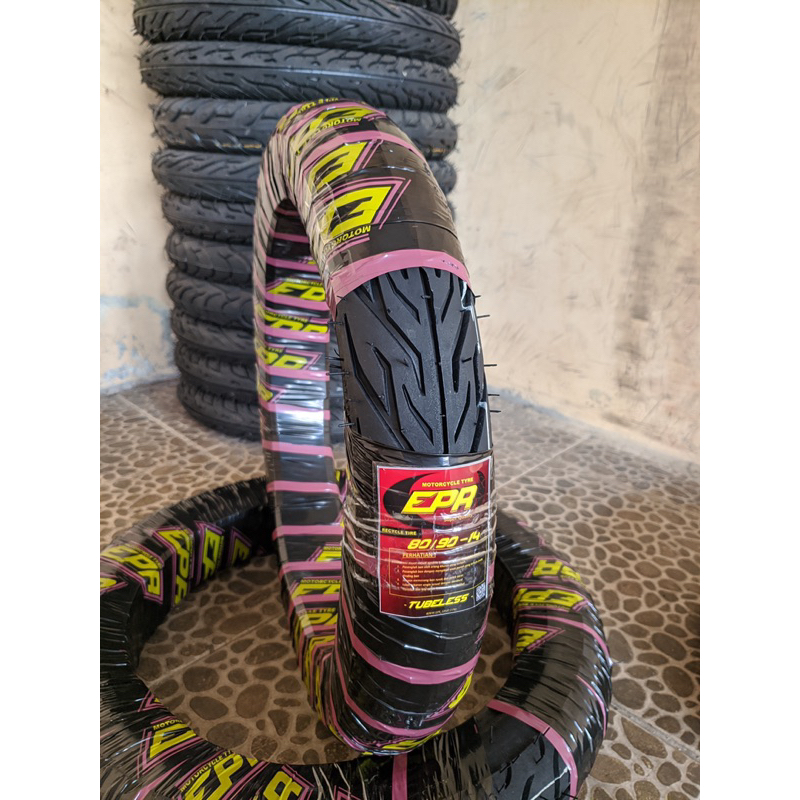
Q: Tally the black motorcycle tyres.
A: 13